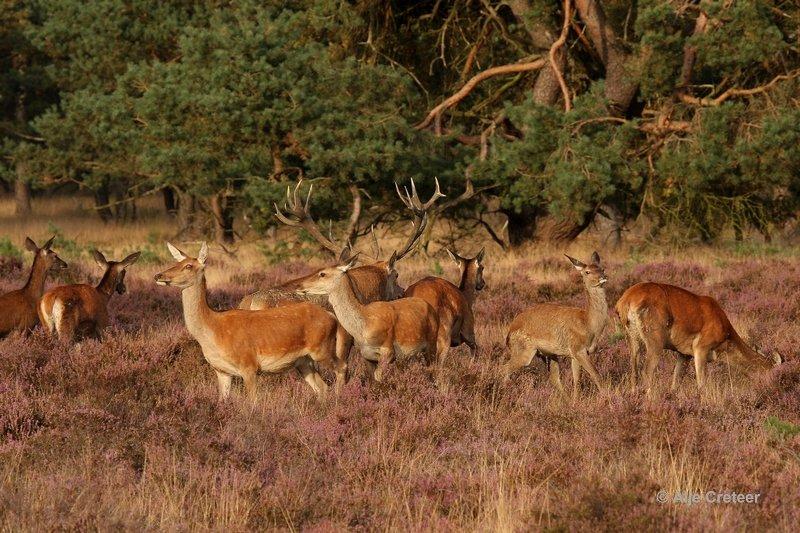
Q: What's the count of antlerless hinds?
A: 7